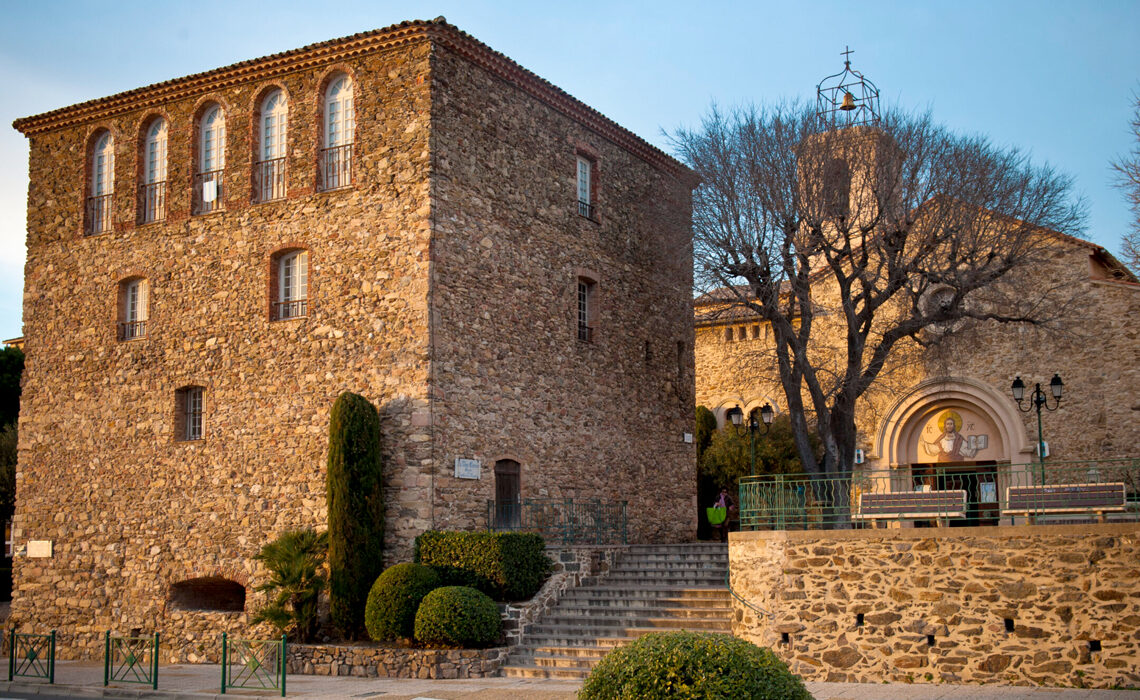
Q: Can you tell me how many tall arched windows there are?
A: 5